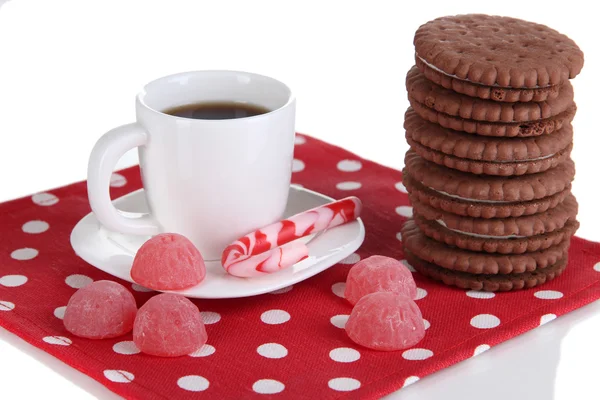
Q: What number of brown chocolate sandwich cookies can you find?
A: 6